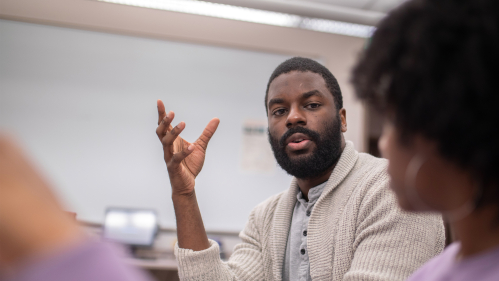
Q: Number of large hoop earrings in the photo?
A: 1